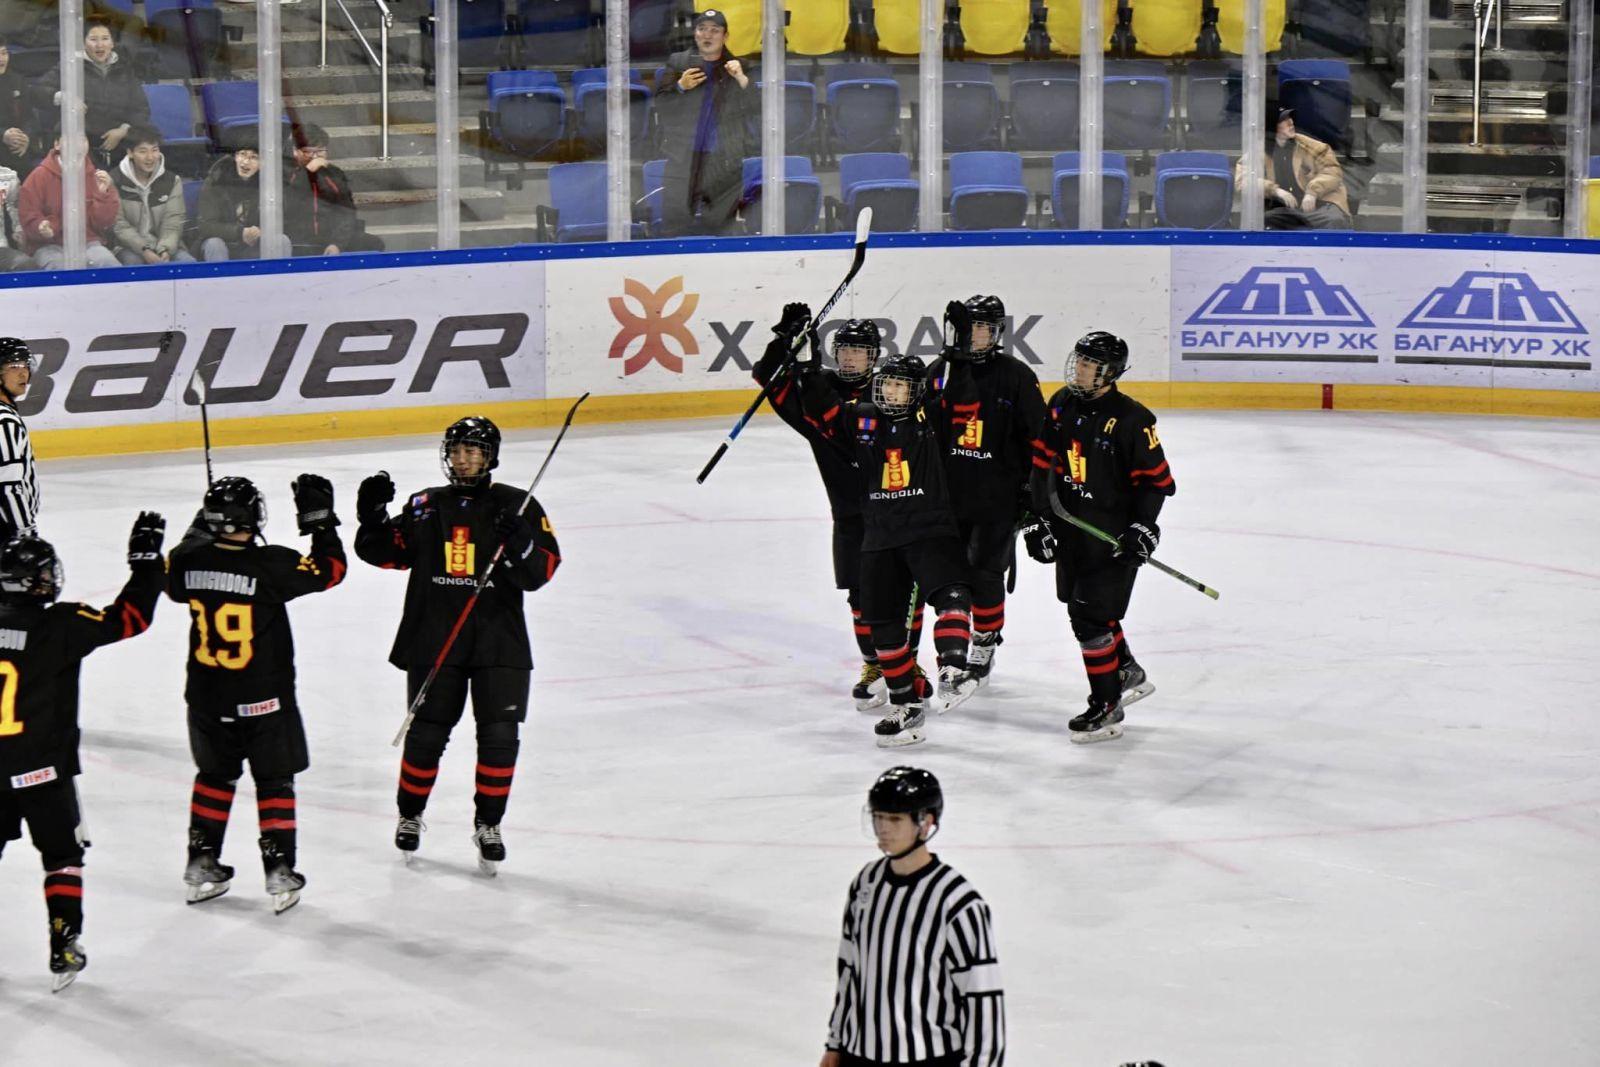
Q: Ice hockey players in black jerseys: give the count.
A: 7